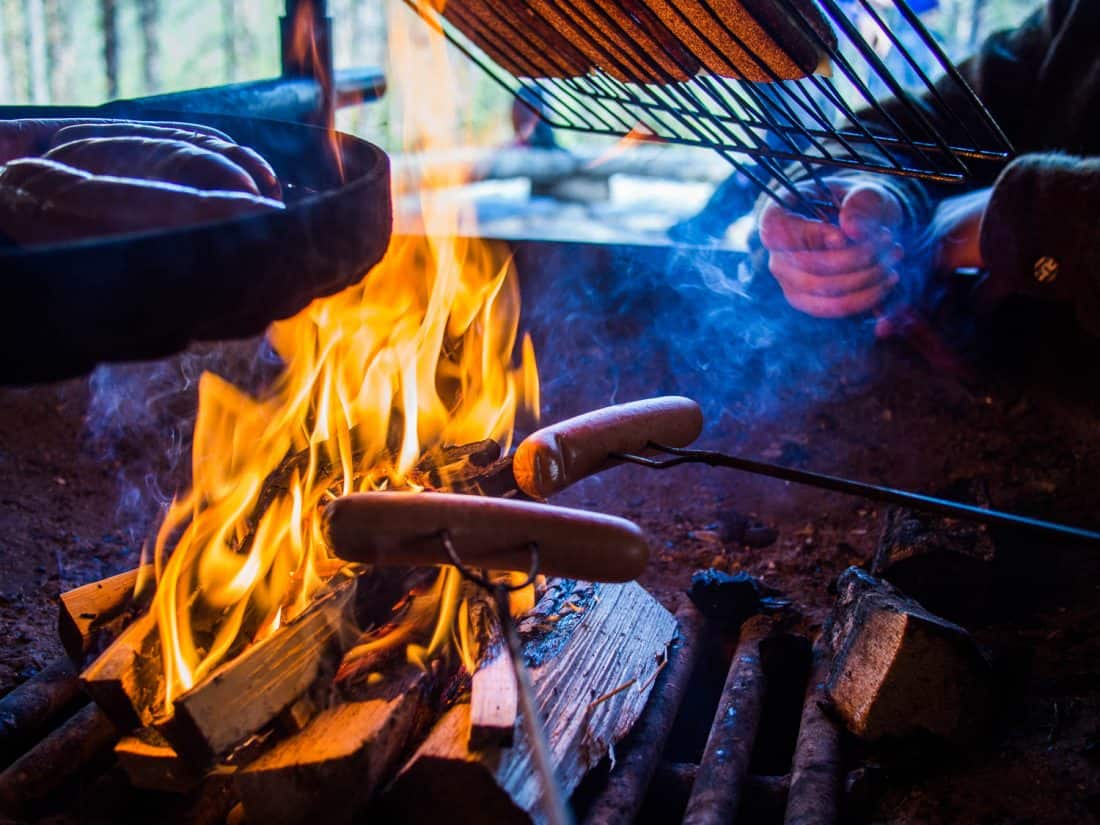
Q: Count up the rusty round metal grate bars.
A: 5